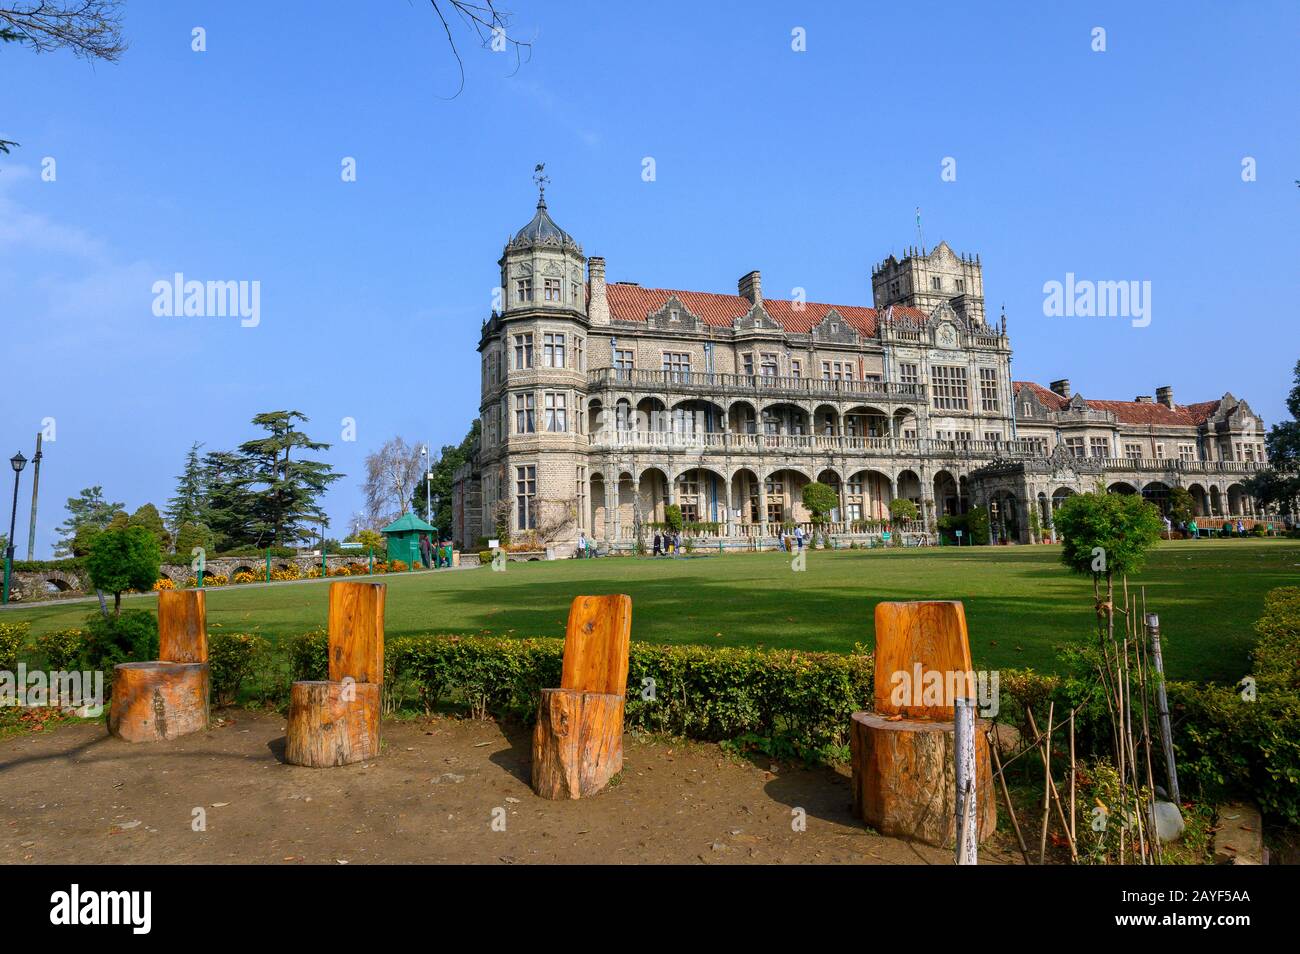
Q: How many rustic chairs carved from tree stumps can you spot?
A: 4